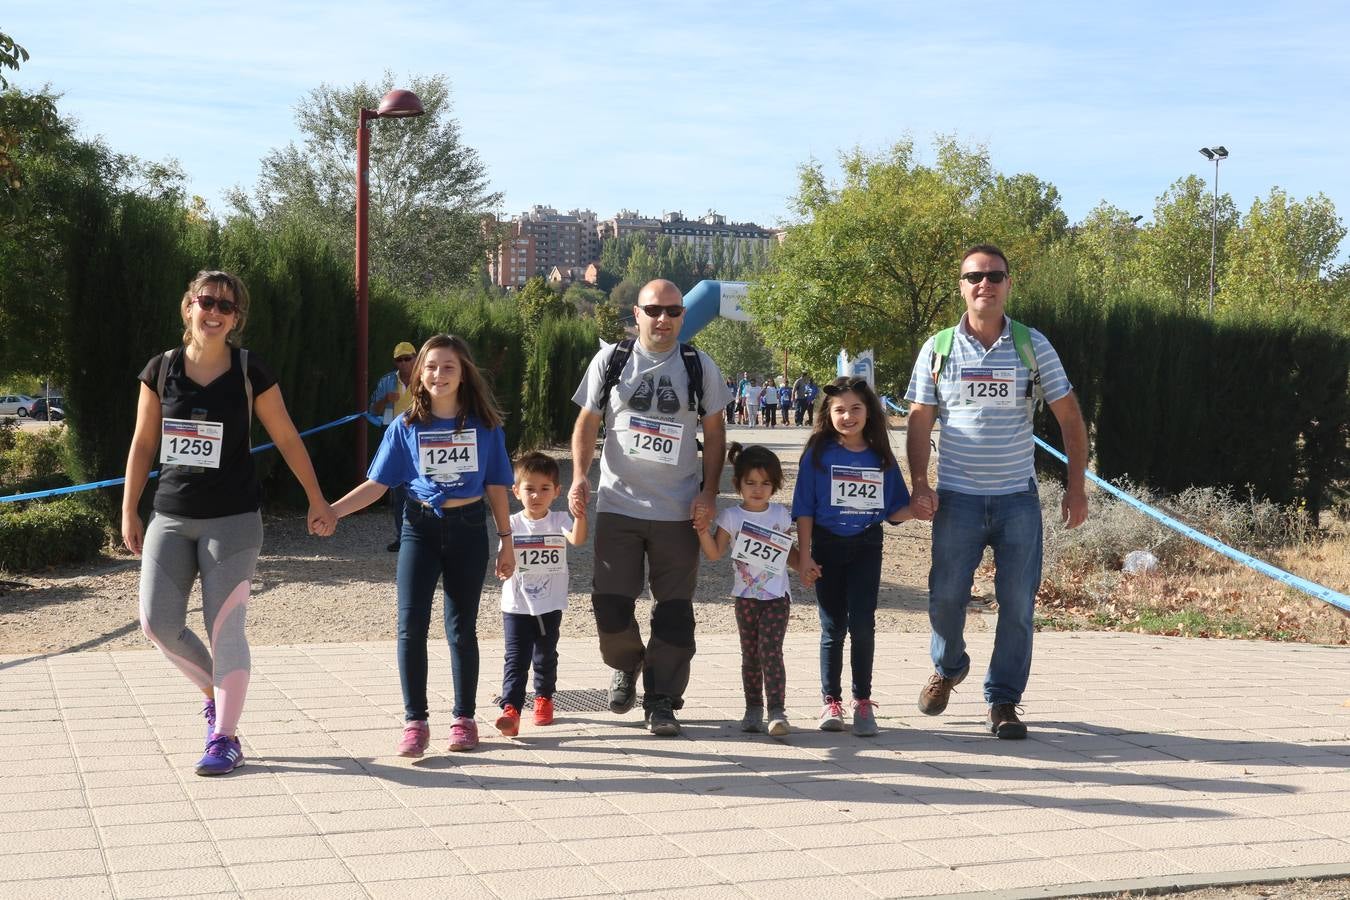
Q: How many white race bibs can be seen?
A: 7